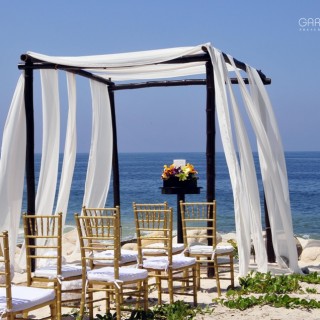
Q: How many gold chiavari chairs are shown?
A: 7